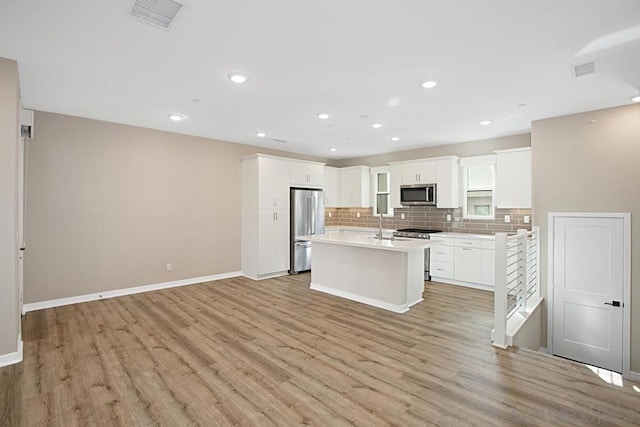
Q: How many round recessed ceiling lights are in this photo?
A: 10